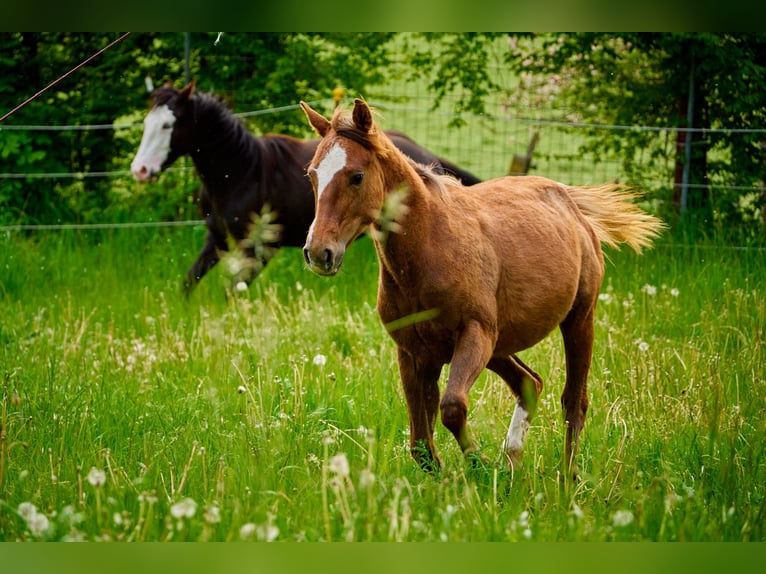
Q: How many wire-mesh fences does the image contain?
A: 1